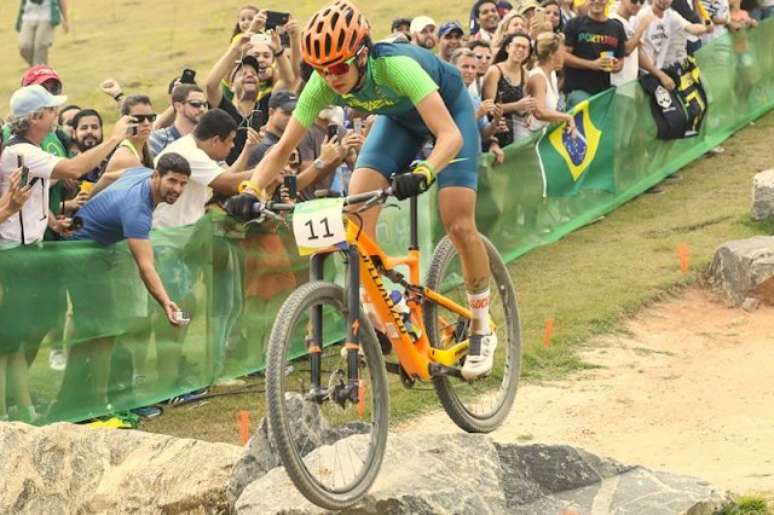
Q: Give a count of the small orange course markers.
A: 4